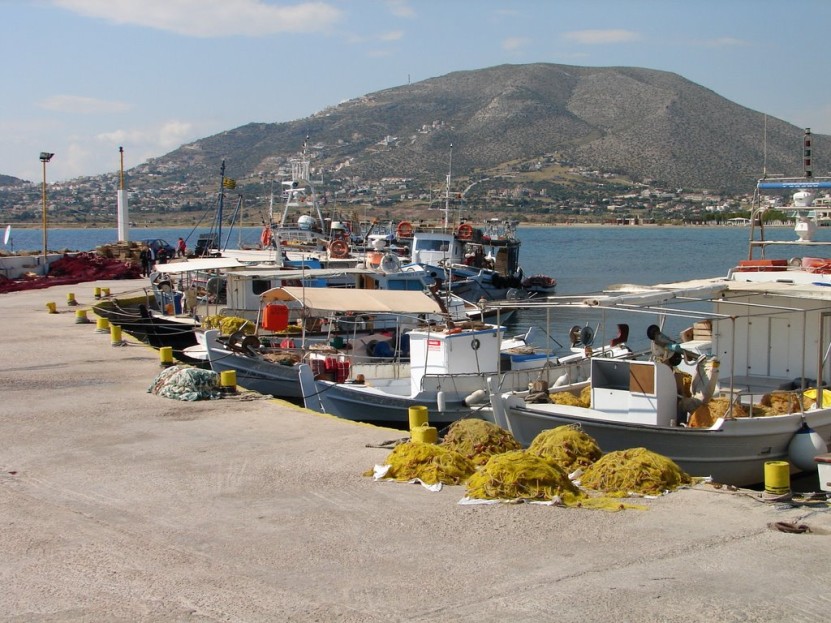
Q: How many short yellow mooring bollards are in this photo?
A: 12